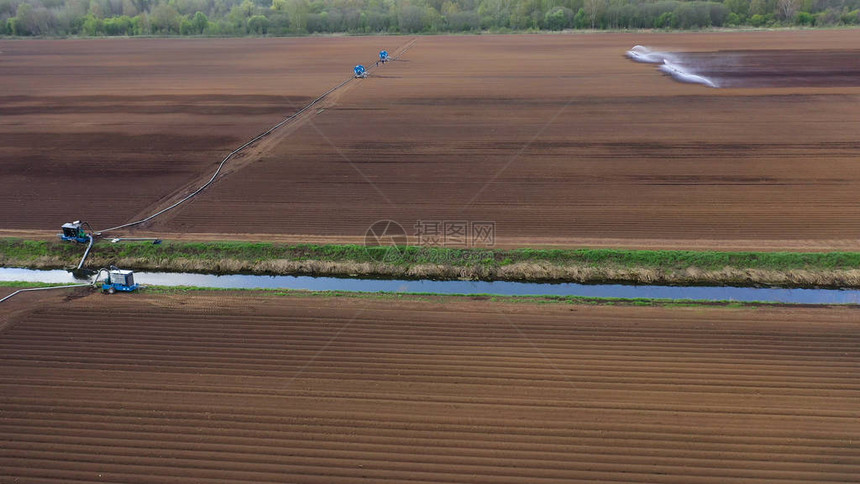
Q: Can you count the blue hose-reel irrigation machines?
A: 2